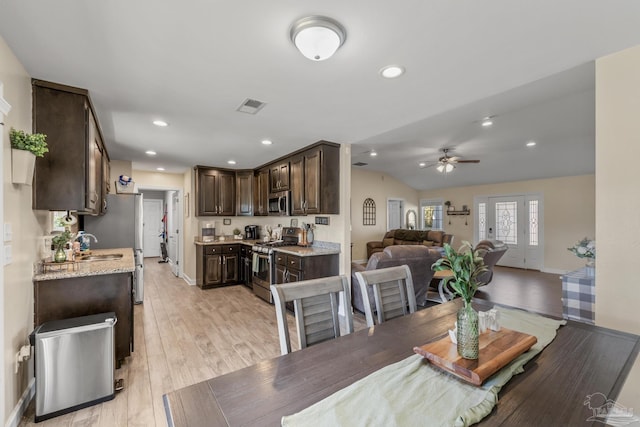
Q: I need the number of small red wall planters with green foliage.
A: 0